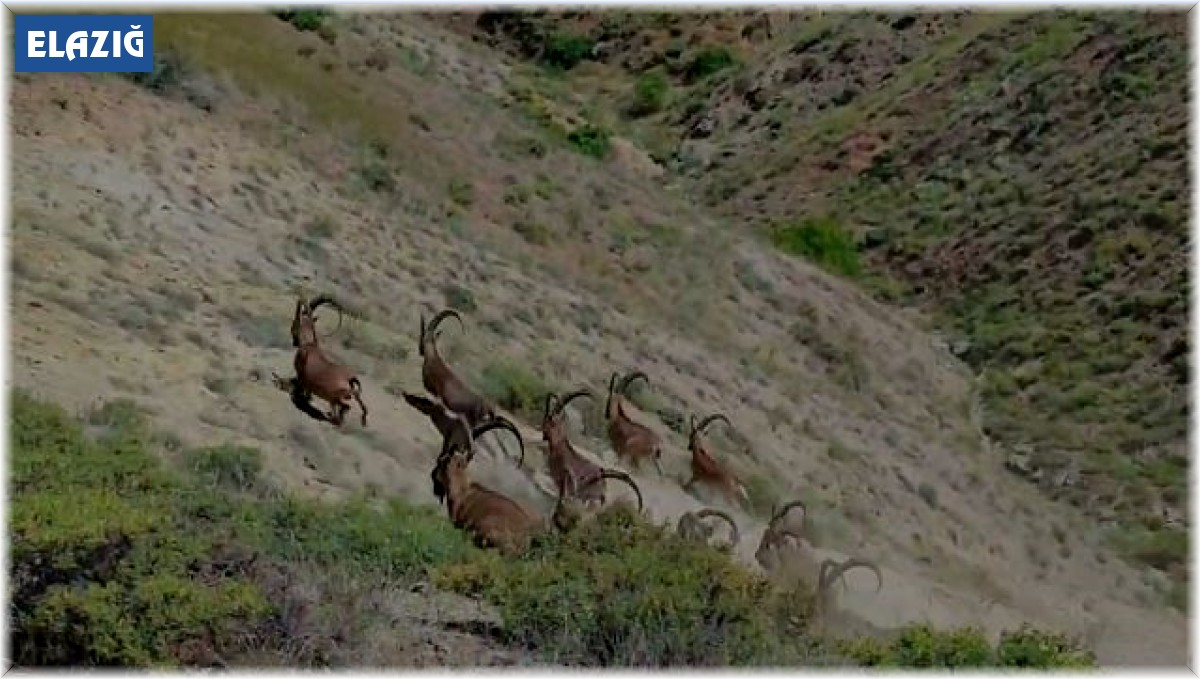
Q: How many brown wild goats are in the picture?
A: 10